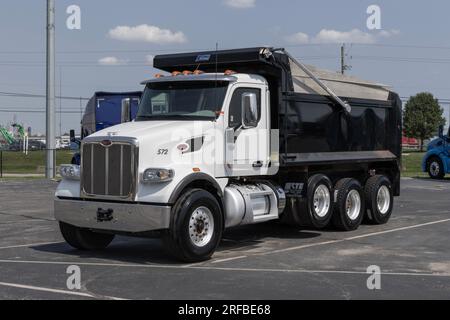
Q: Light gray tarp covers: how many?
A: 1